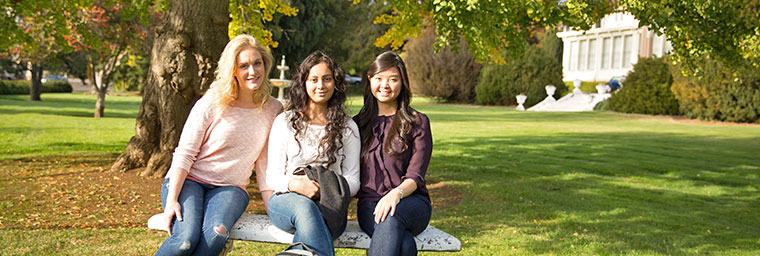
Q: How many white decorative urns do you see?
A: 4